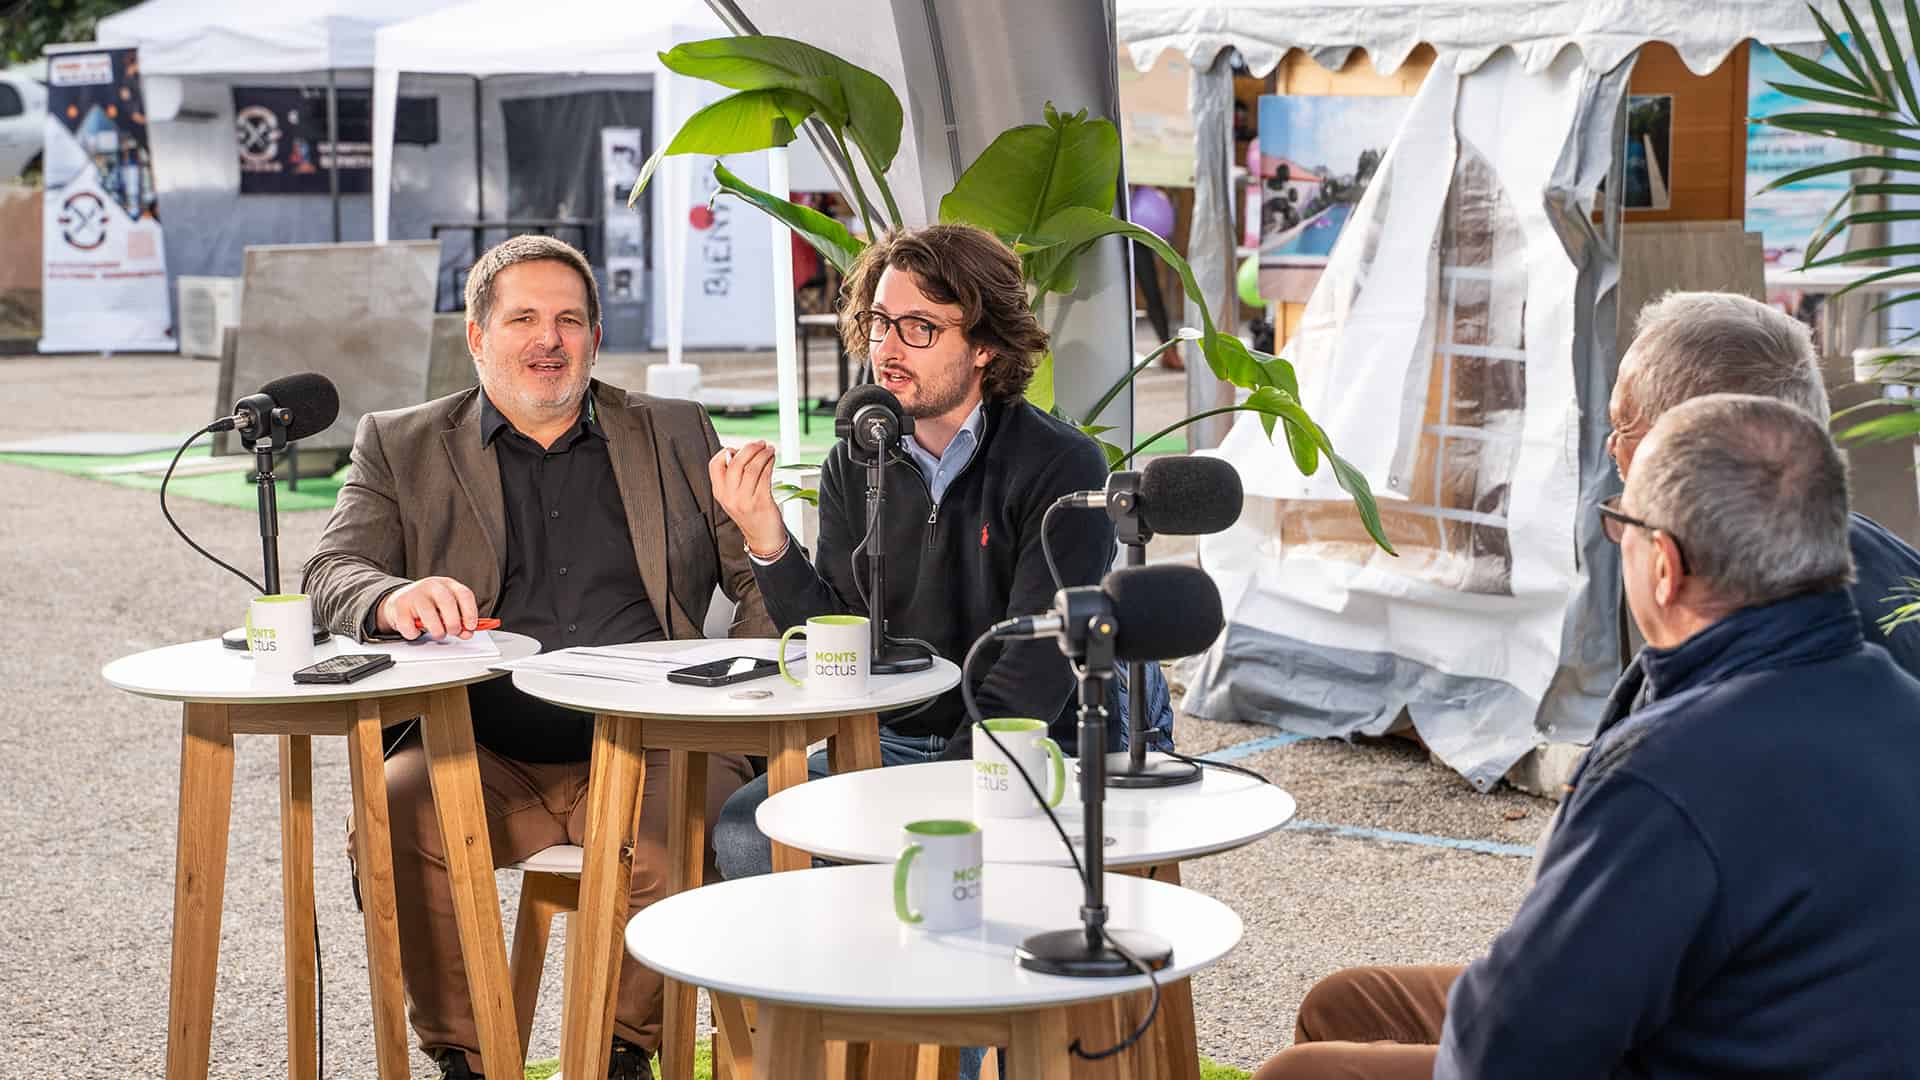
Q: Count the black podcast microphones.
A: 4